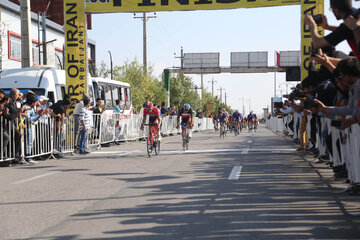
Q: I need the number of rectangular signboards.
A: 3